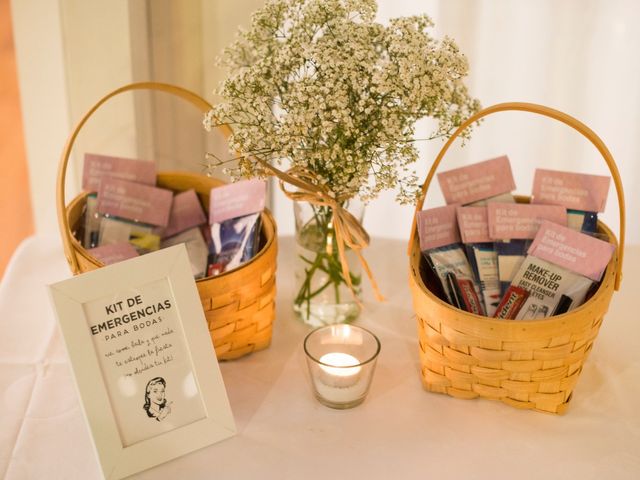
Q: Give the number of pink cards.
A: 11